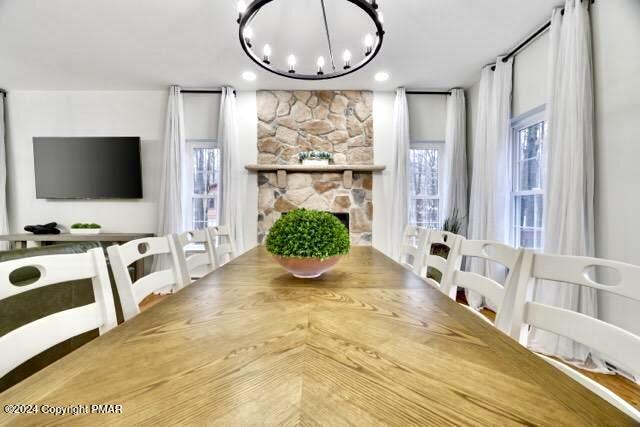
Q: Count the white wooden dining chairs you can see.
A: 8